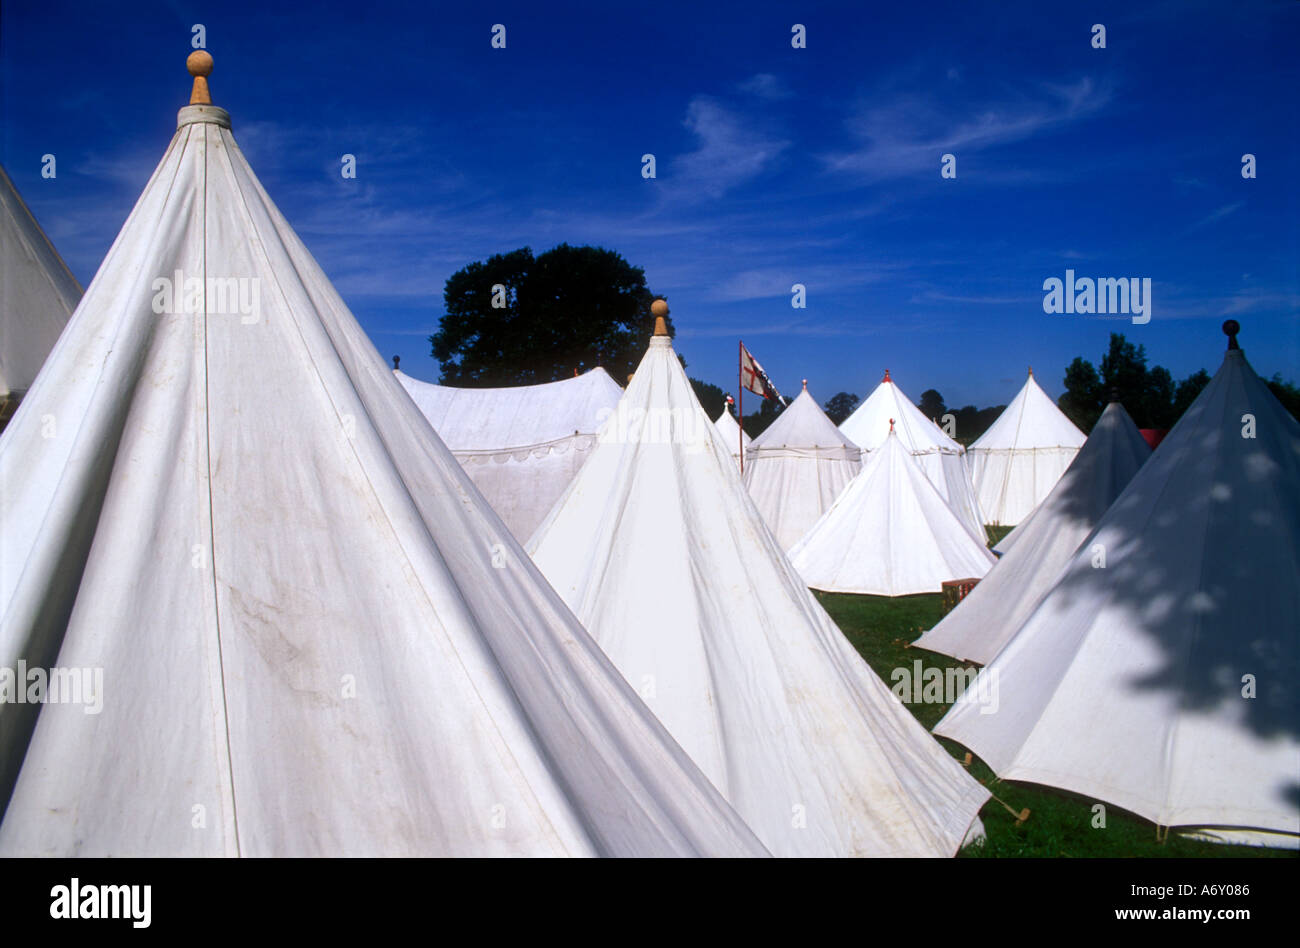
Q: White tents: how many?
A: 11